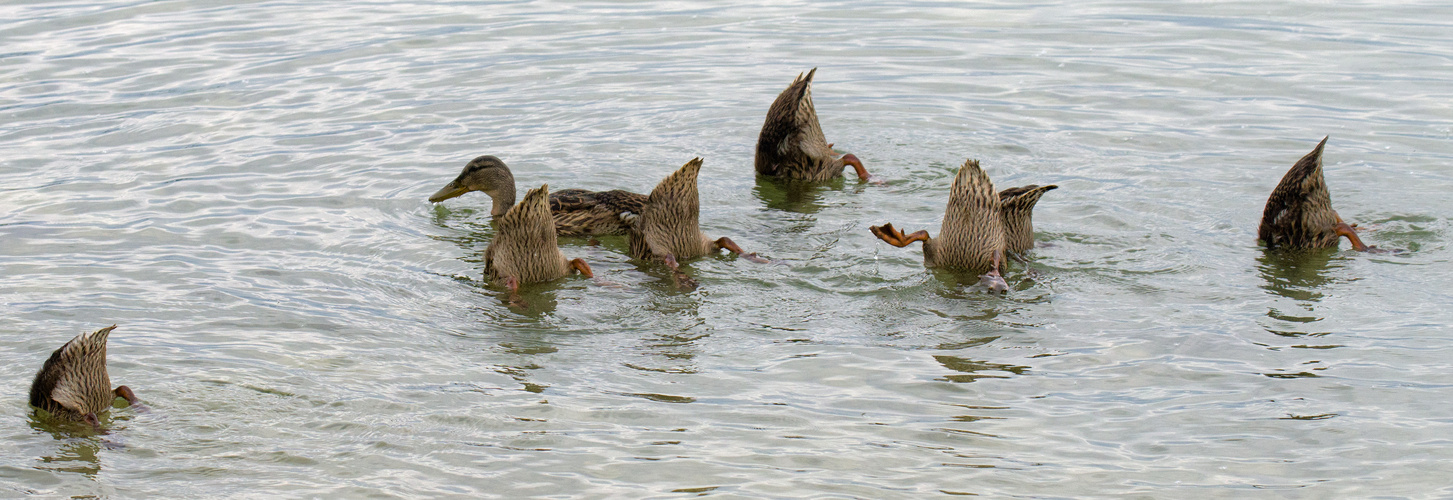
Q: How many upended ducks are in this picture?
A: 7